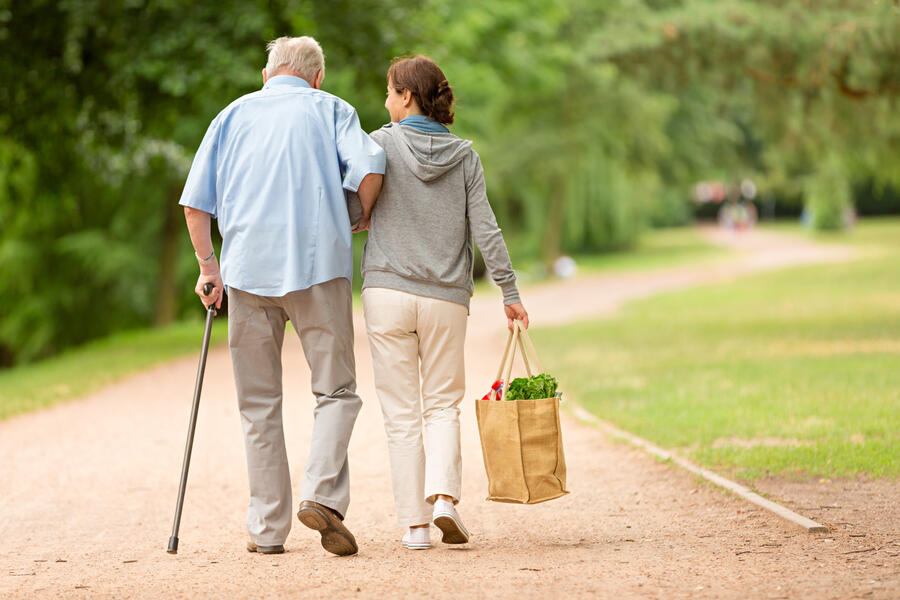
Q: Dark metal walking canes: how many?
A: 1